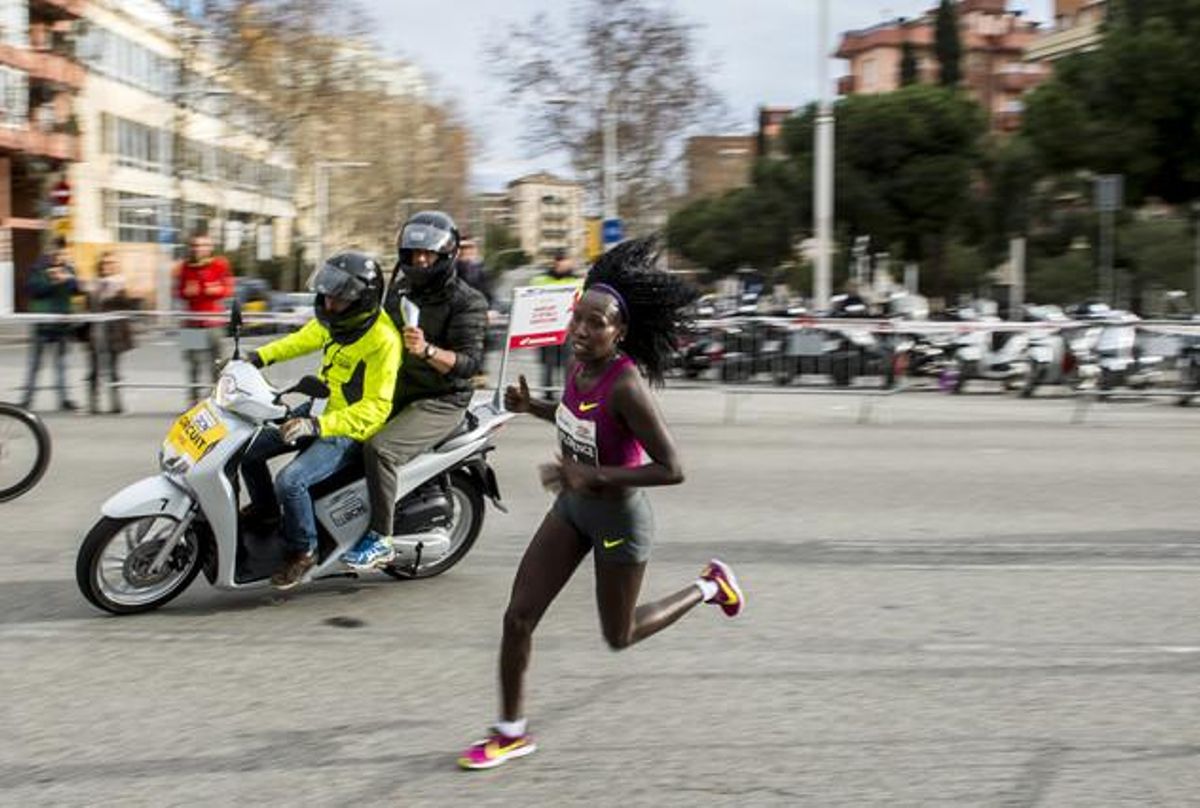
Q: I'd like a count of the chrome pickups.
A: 0